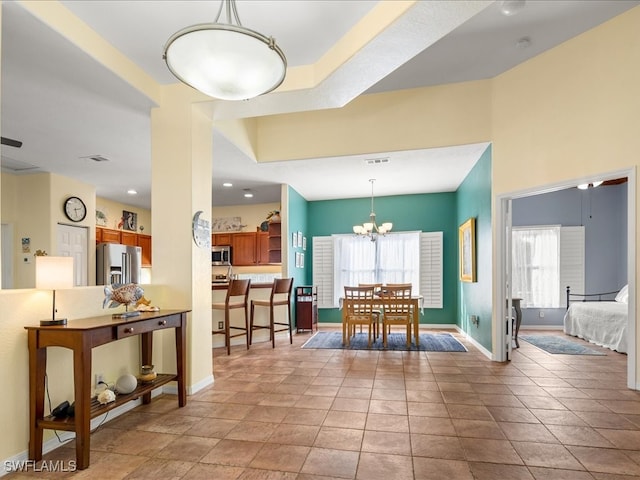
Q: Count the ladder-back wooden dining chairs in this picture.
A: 4